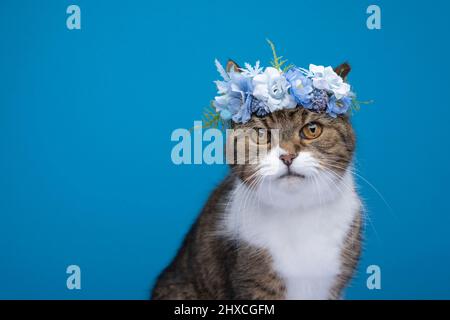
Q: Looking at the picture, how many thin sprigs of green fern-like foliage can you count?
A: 3